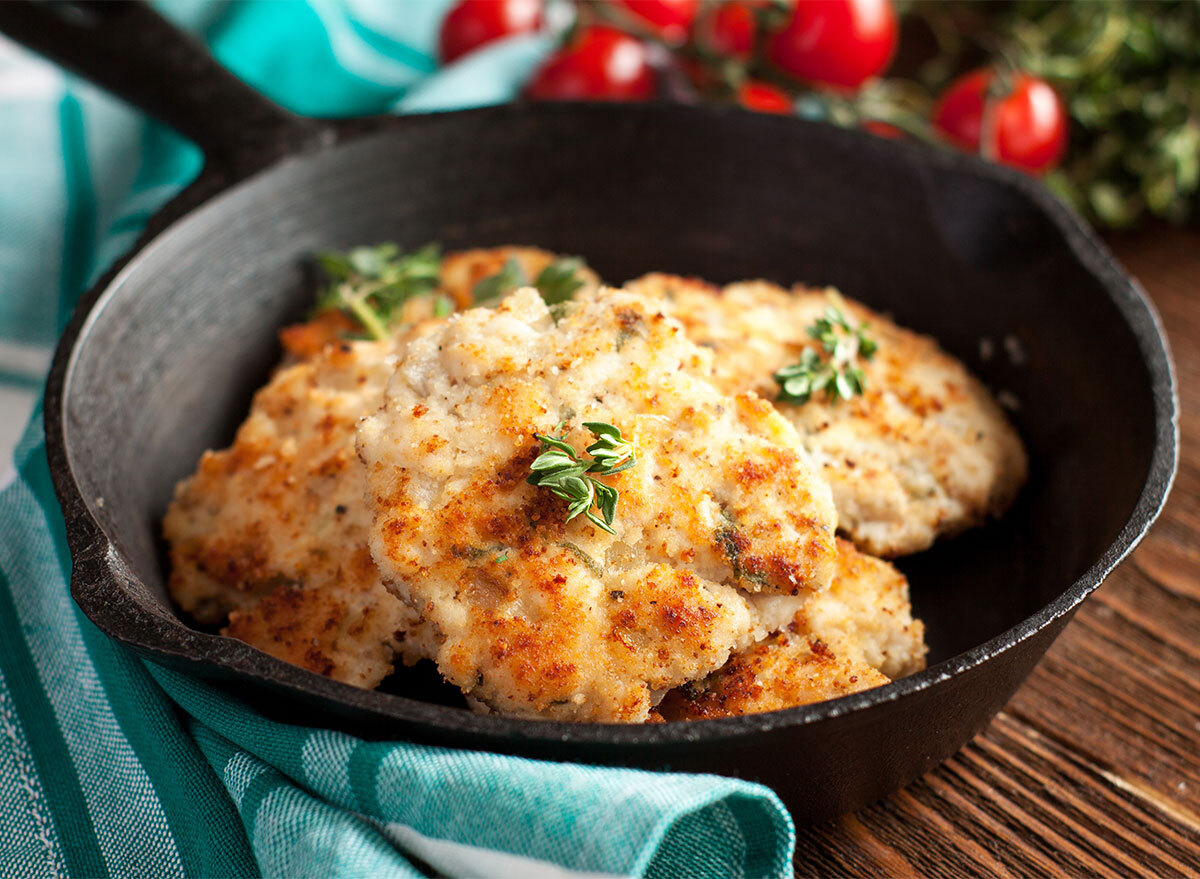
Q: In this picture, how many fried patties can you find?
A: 5